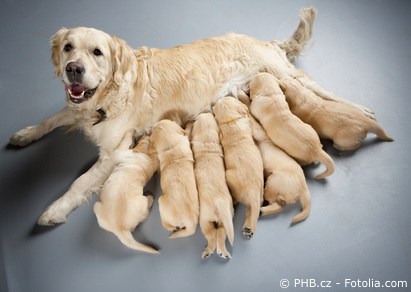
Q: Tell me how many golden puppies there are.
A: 7